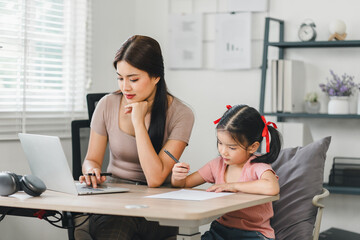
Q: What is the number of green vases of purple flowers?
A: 0